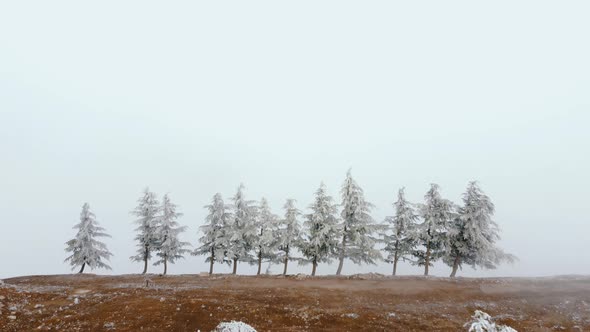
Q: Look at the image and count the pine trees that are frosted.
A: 12